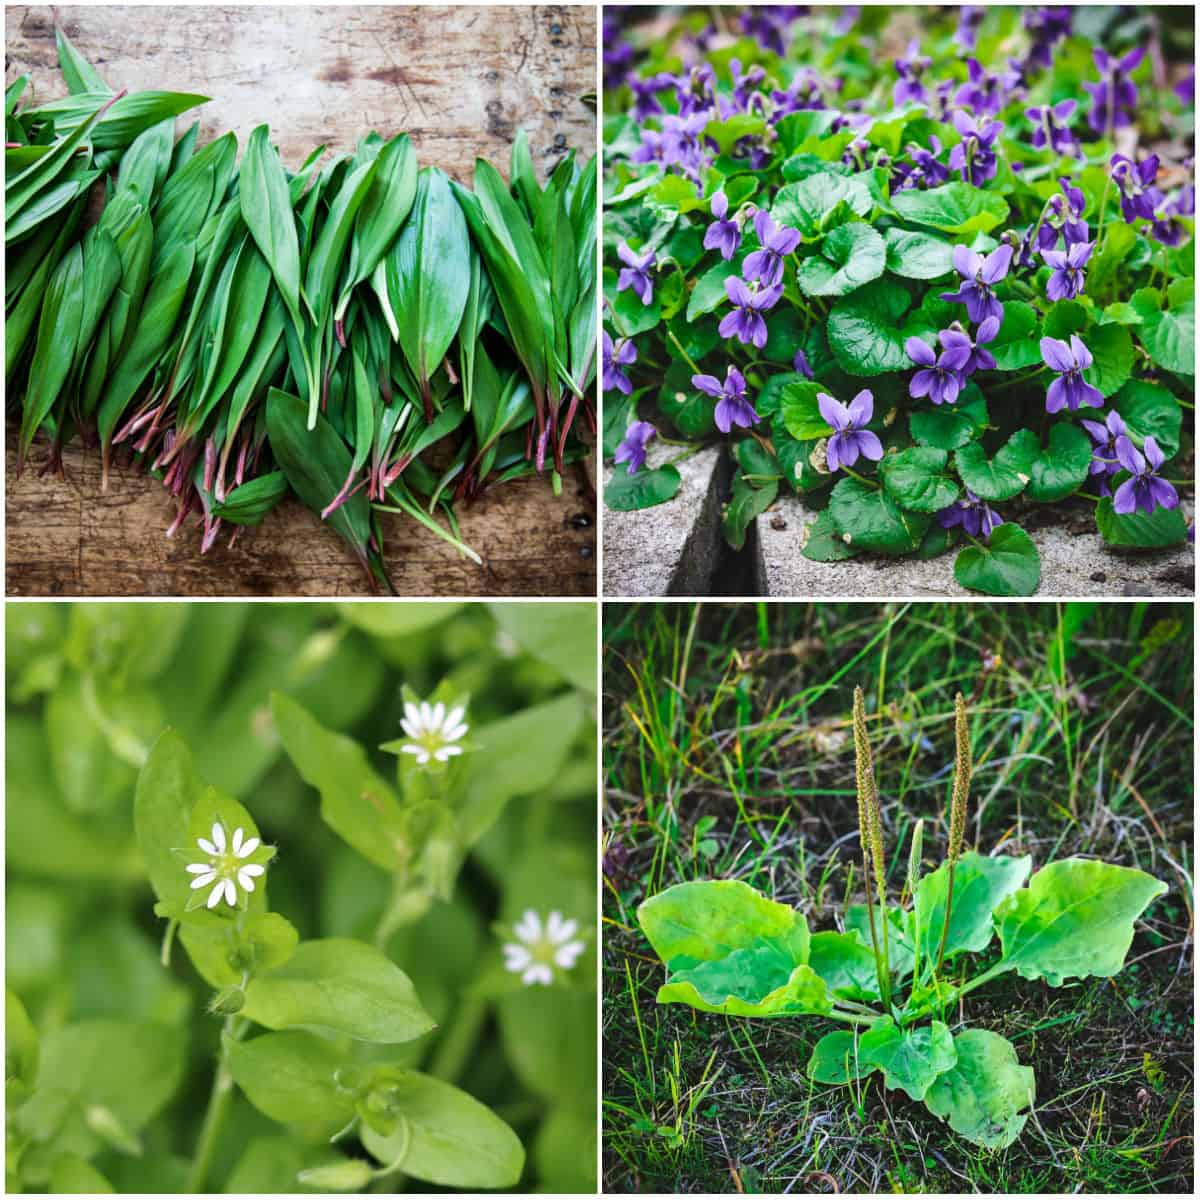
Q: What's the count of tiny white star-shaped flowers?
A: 3